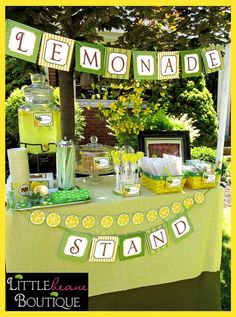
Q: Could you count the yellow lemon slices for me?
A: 12